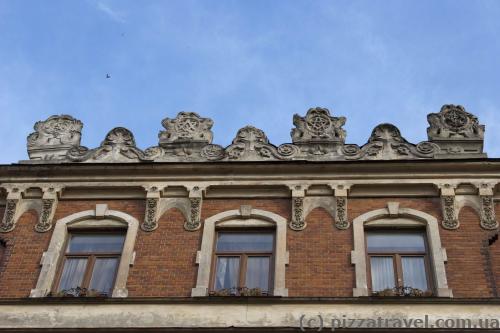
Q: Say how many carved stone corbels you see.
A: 8